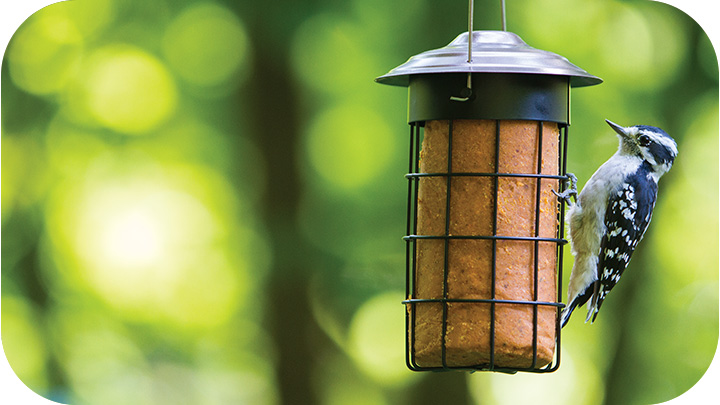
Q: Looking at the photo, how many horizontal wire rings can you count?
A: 3